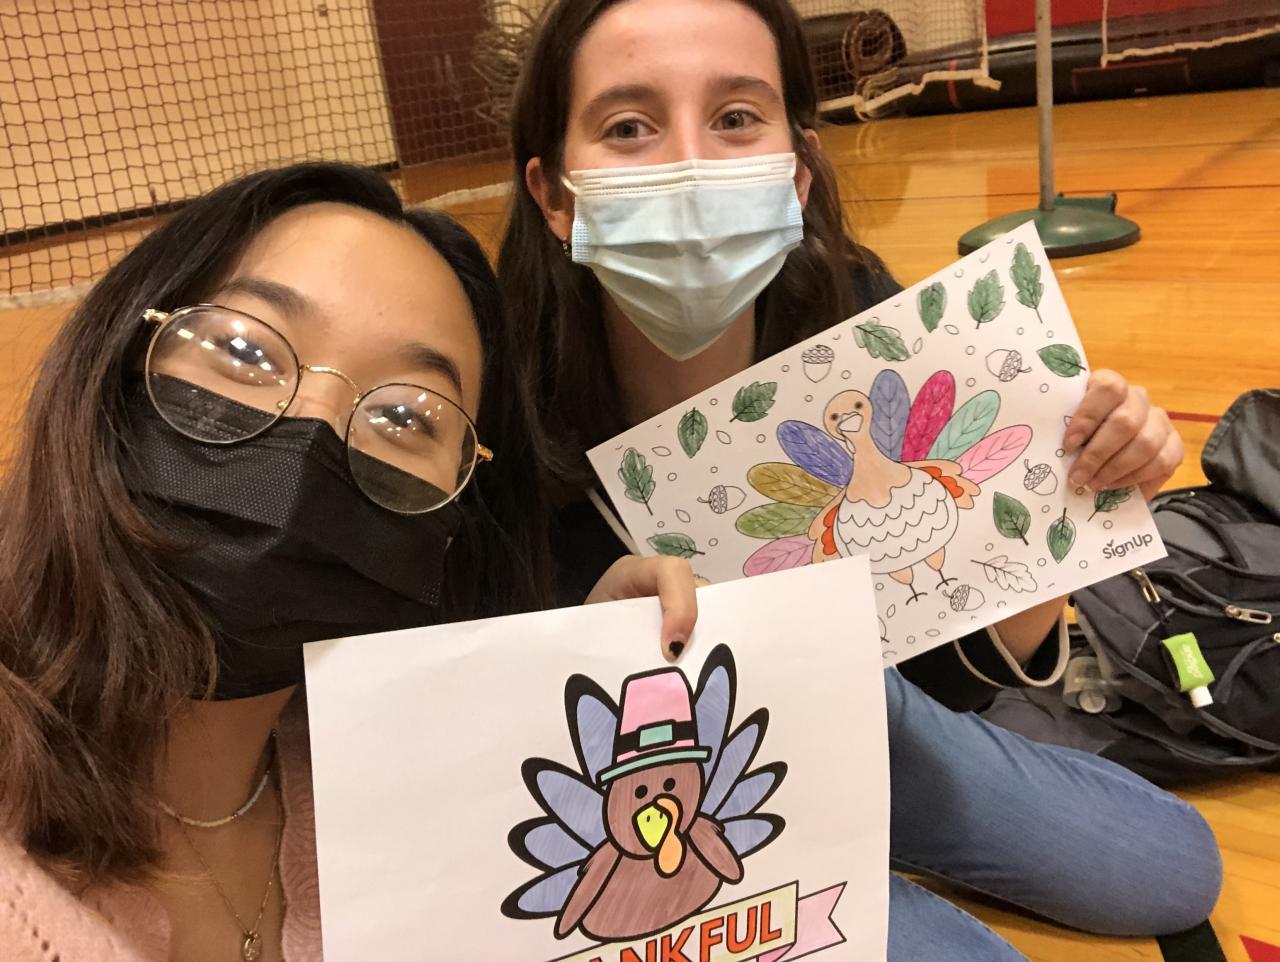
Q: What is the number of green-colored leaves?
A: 12